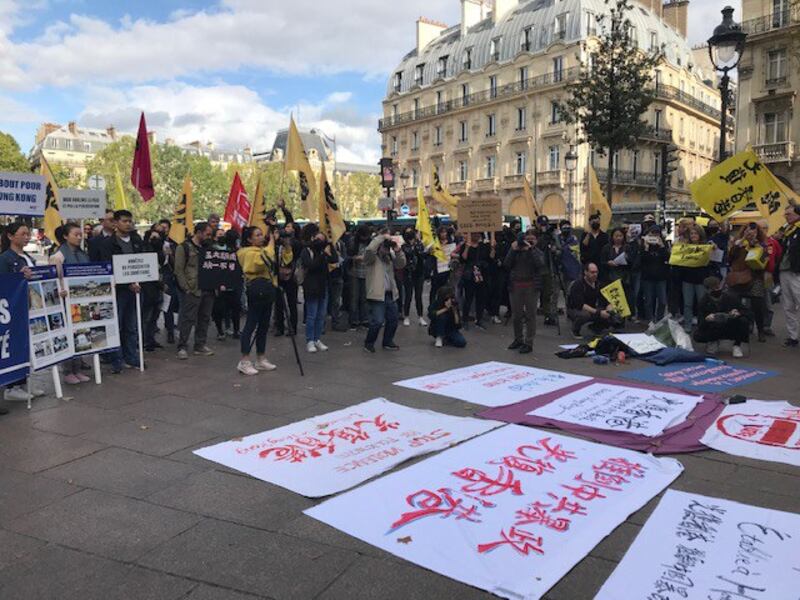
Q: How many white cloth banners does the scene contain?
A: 6